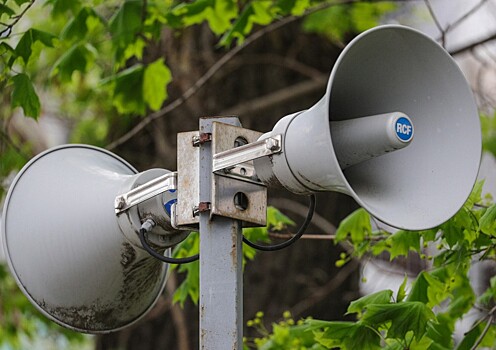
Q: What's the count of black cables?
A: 2